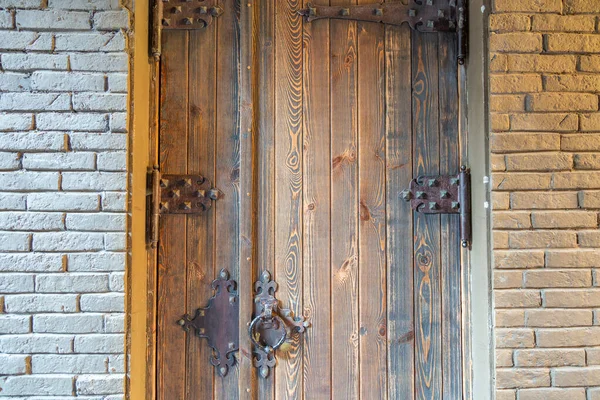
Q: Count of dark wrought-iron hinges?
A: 4